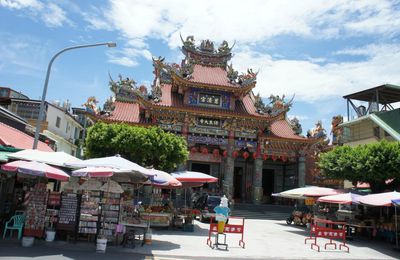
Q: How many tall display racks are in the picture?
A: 4